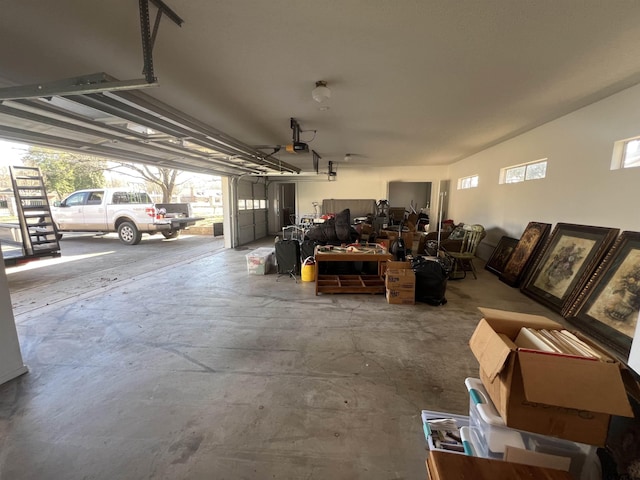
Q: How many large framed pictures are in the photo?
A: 4